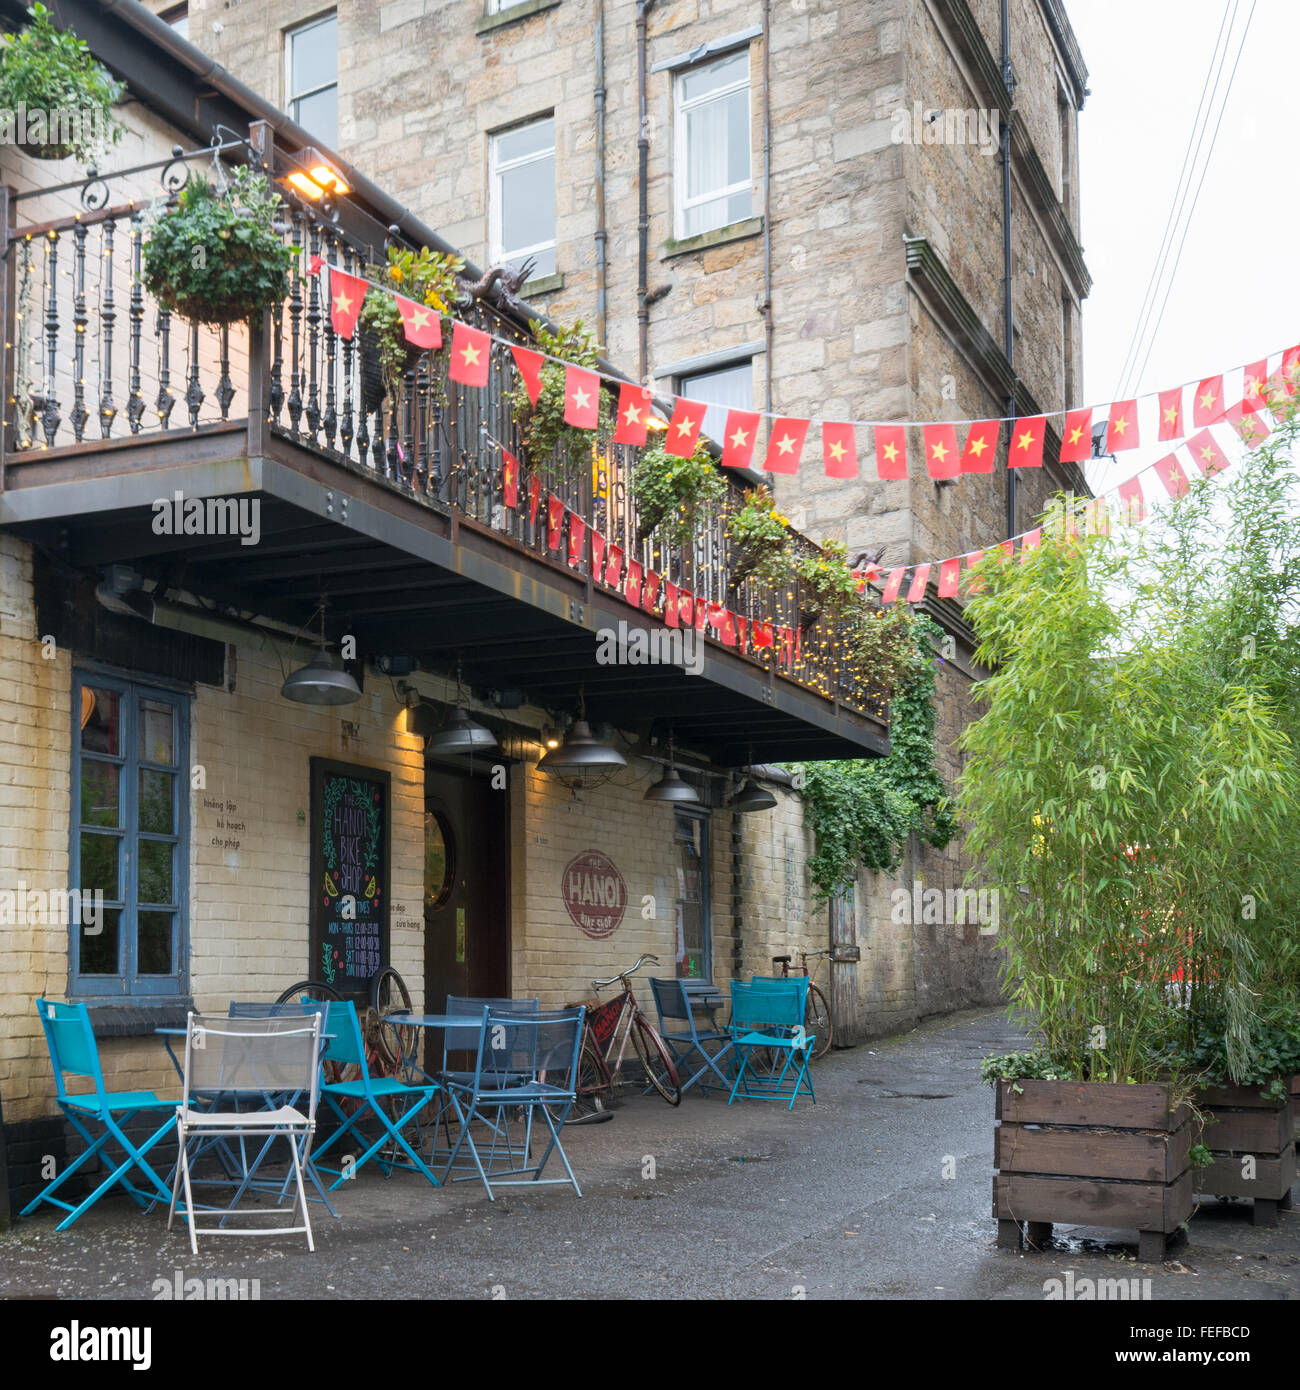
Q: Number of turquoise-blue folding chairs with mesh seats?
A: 4